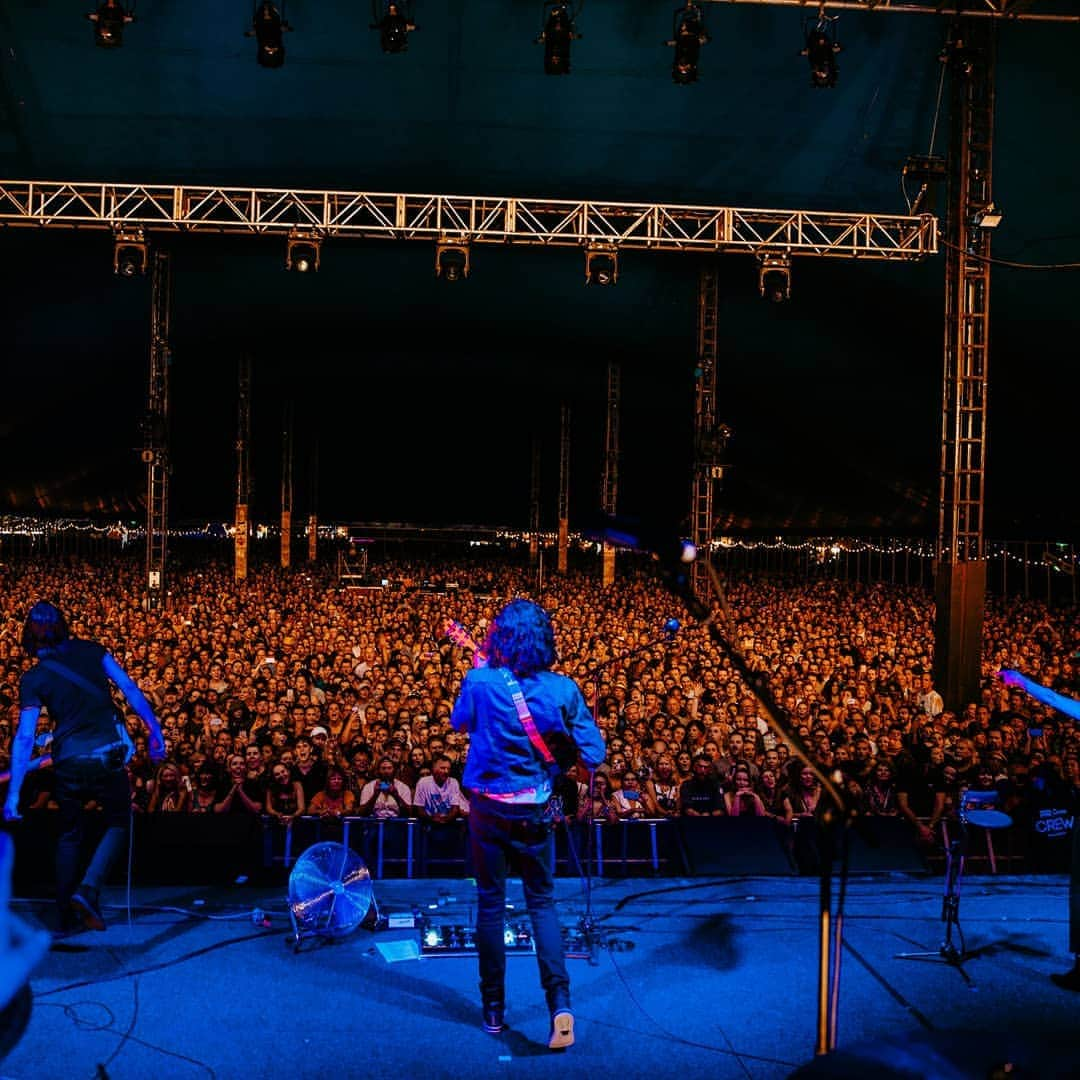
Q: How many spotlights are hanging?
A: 11